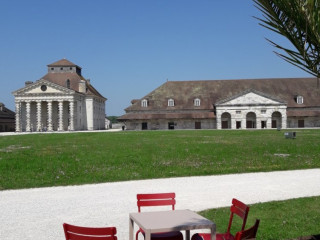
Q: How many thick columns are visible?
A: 6